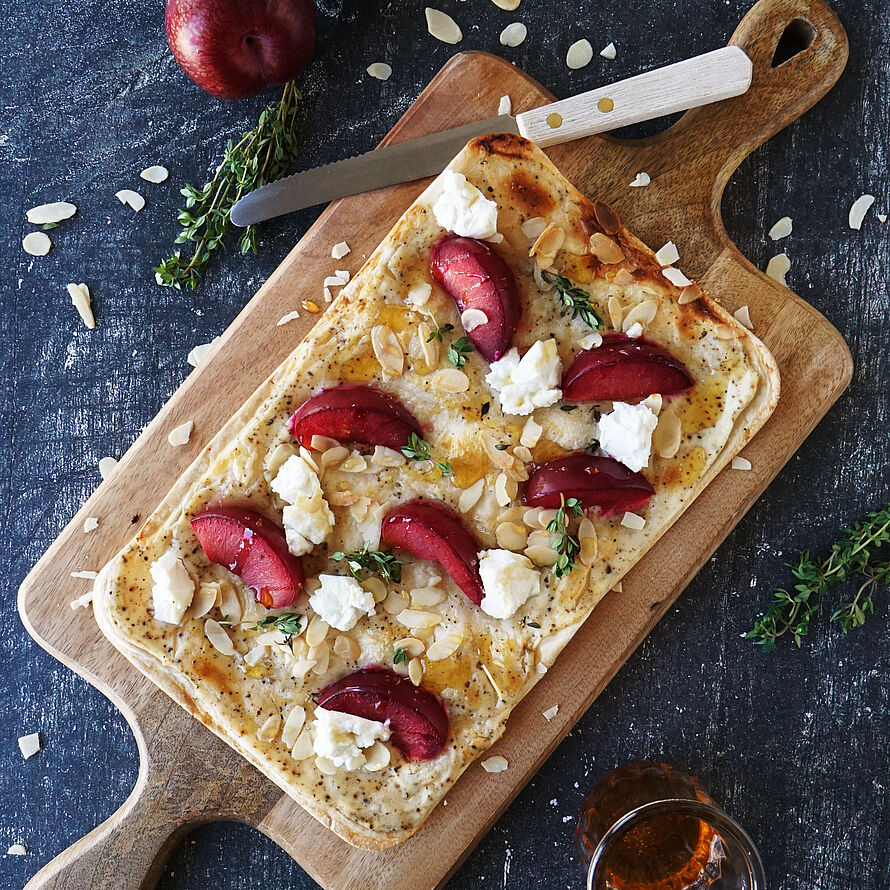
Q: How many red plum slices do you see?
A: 7